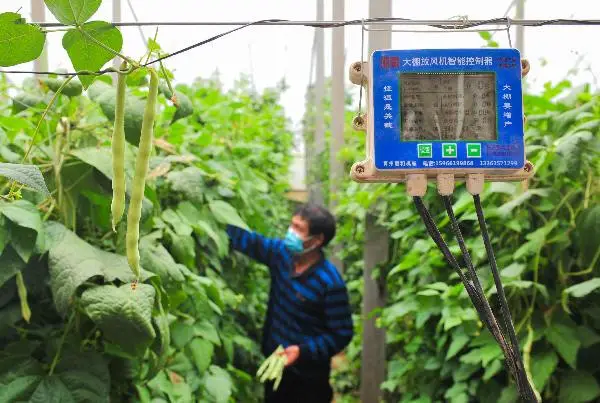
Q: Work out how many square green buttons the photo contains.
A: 3